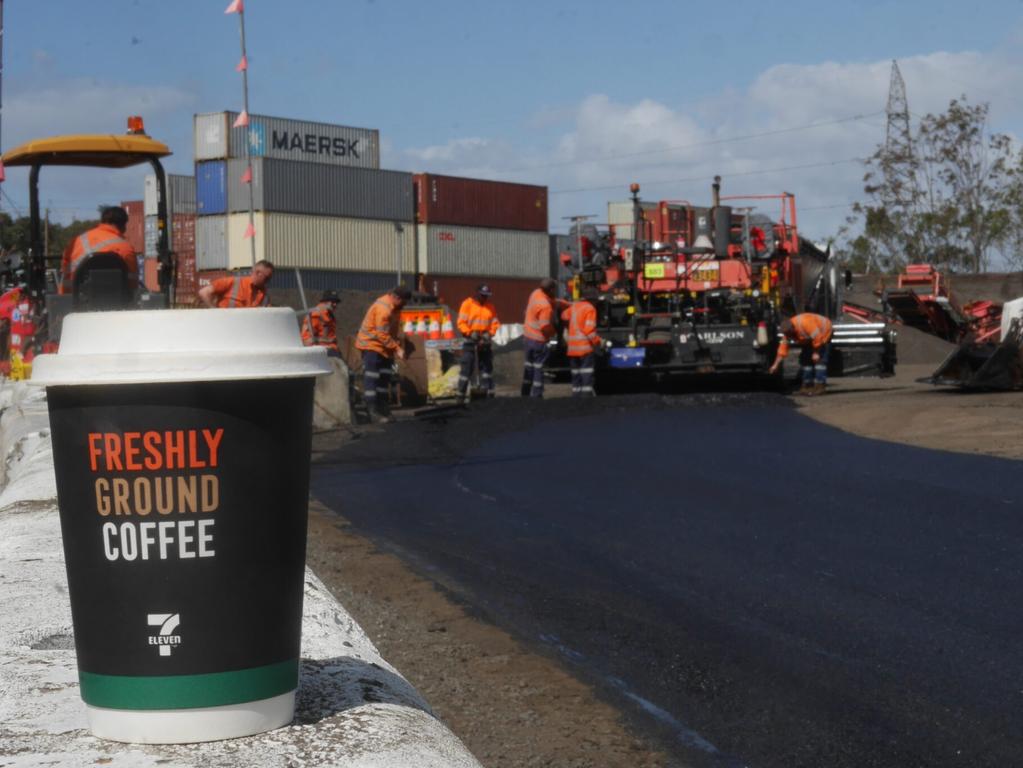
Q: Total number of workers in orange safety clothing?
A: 8